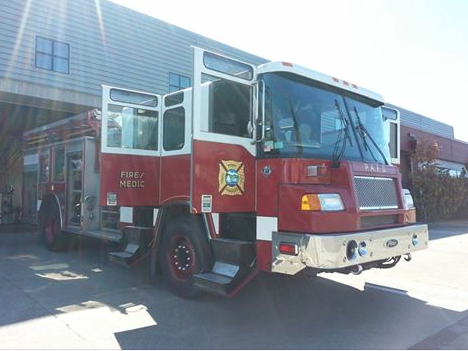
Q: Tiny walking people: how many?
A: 0